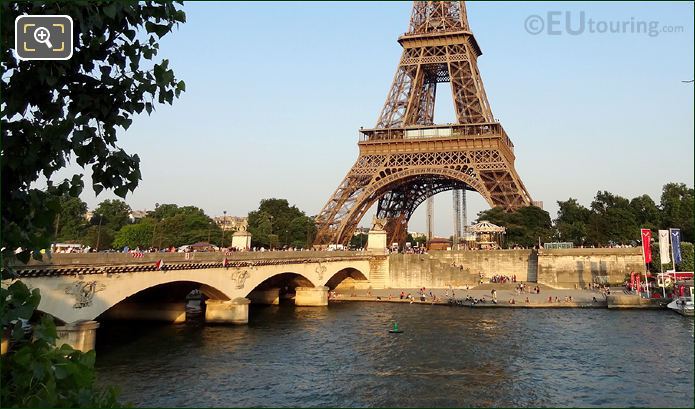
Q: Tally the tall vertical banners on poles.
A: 3